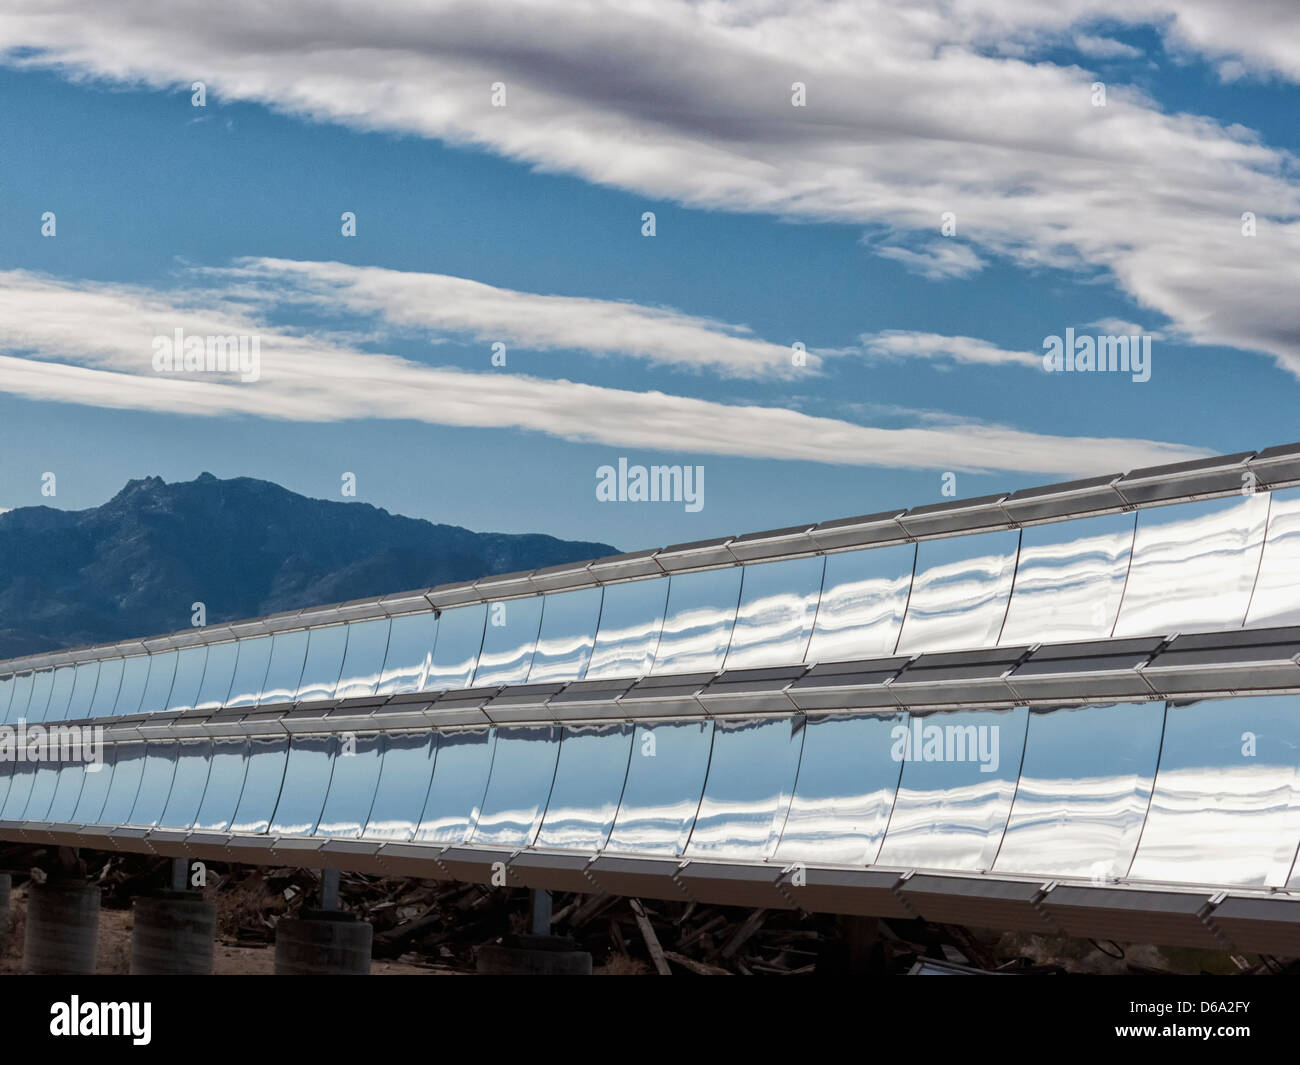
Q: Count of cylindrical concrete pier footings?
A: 5